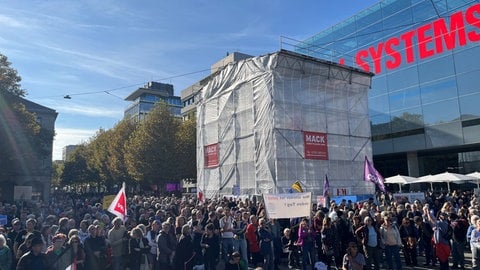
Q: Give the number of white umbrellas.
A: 4